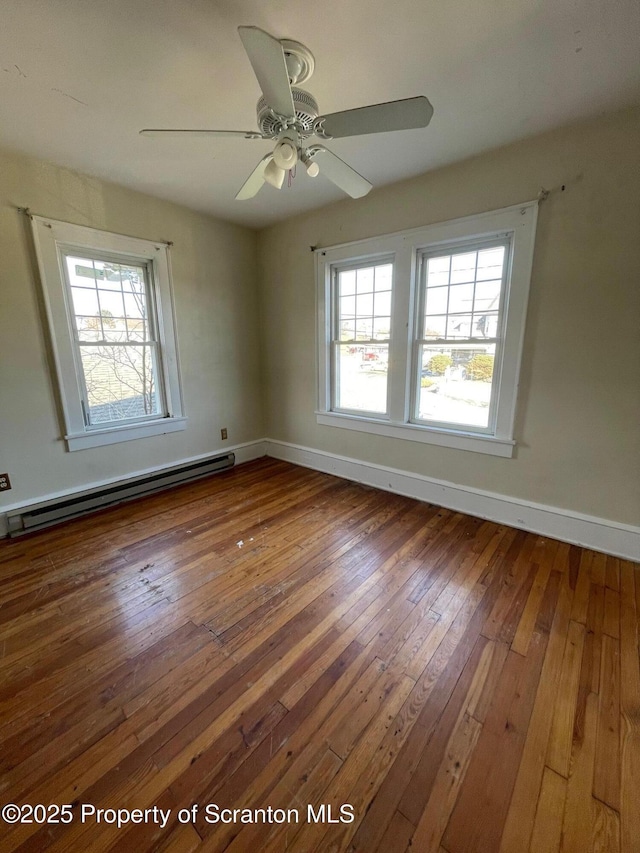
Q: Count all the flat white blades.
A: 5